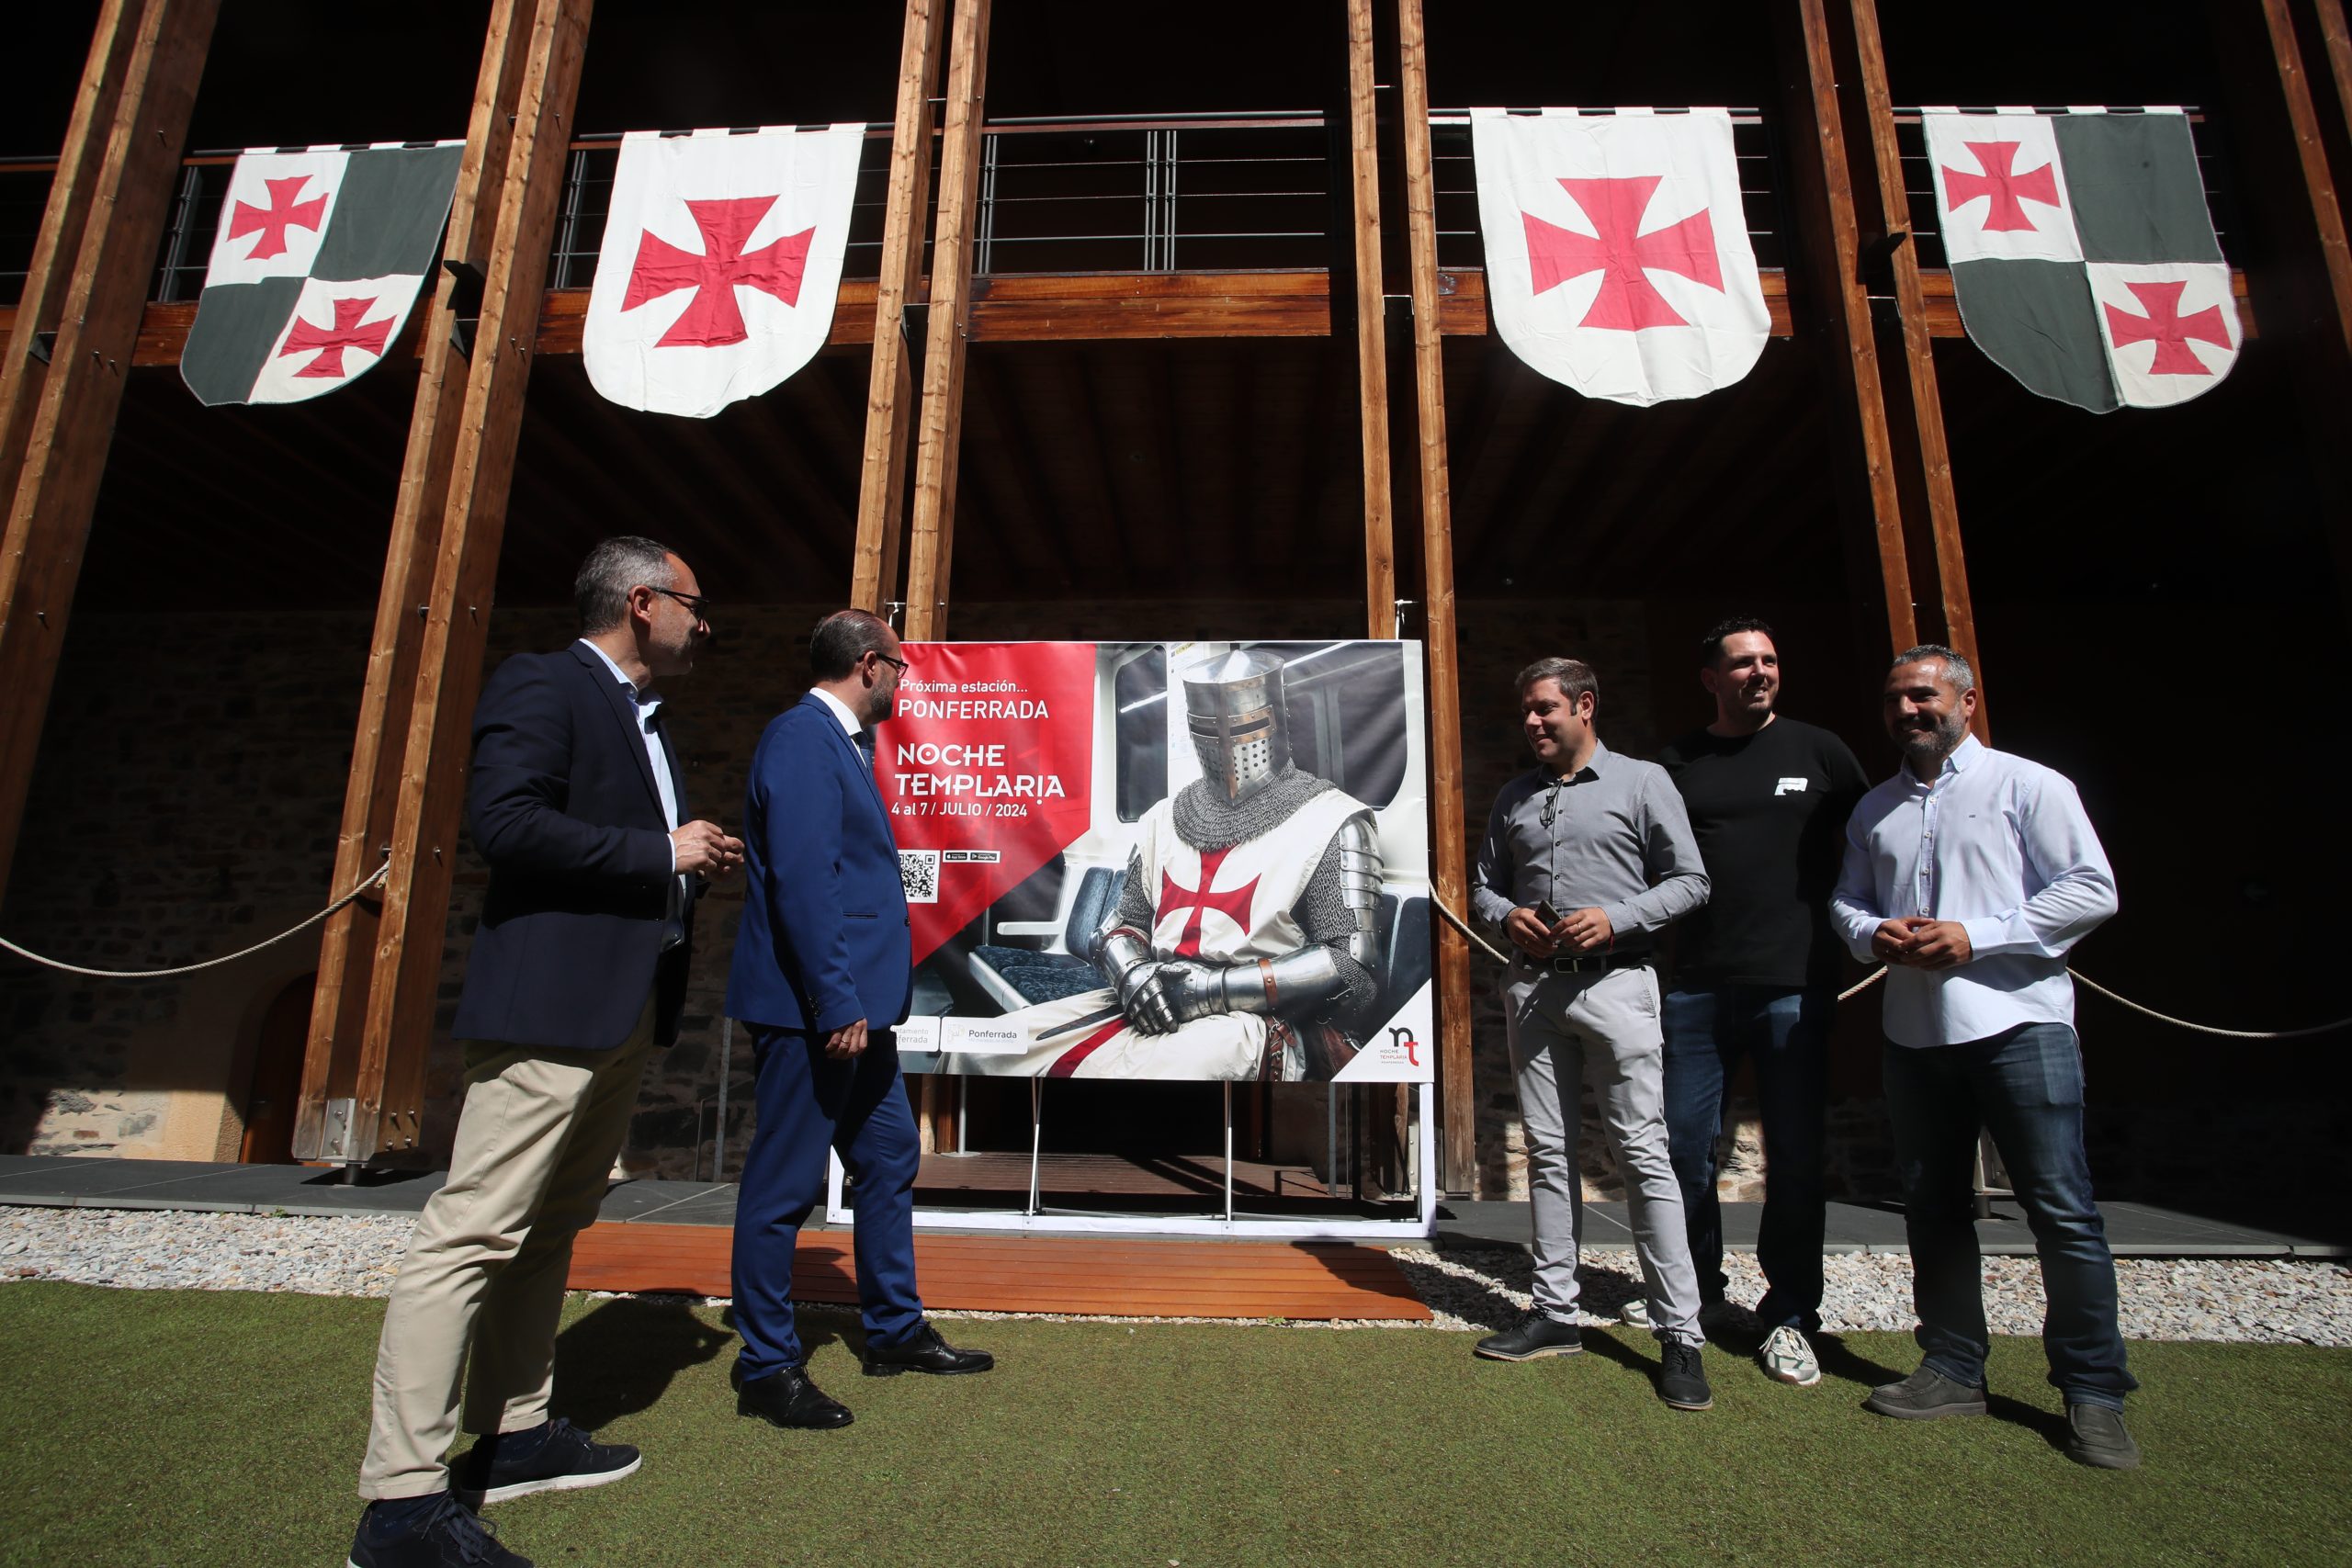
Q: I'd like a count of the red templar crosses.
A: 7